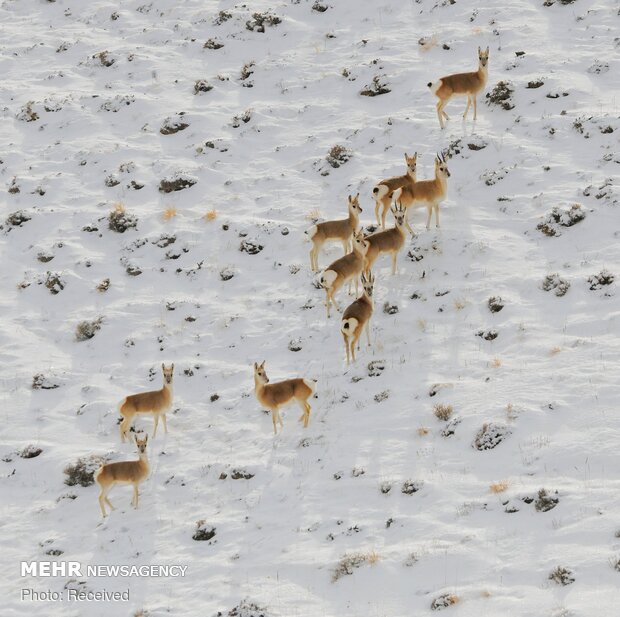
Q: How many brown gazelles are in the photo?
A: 10